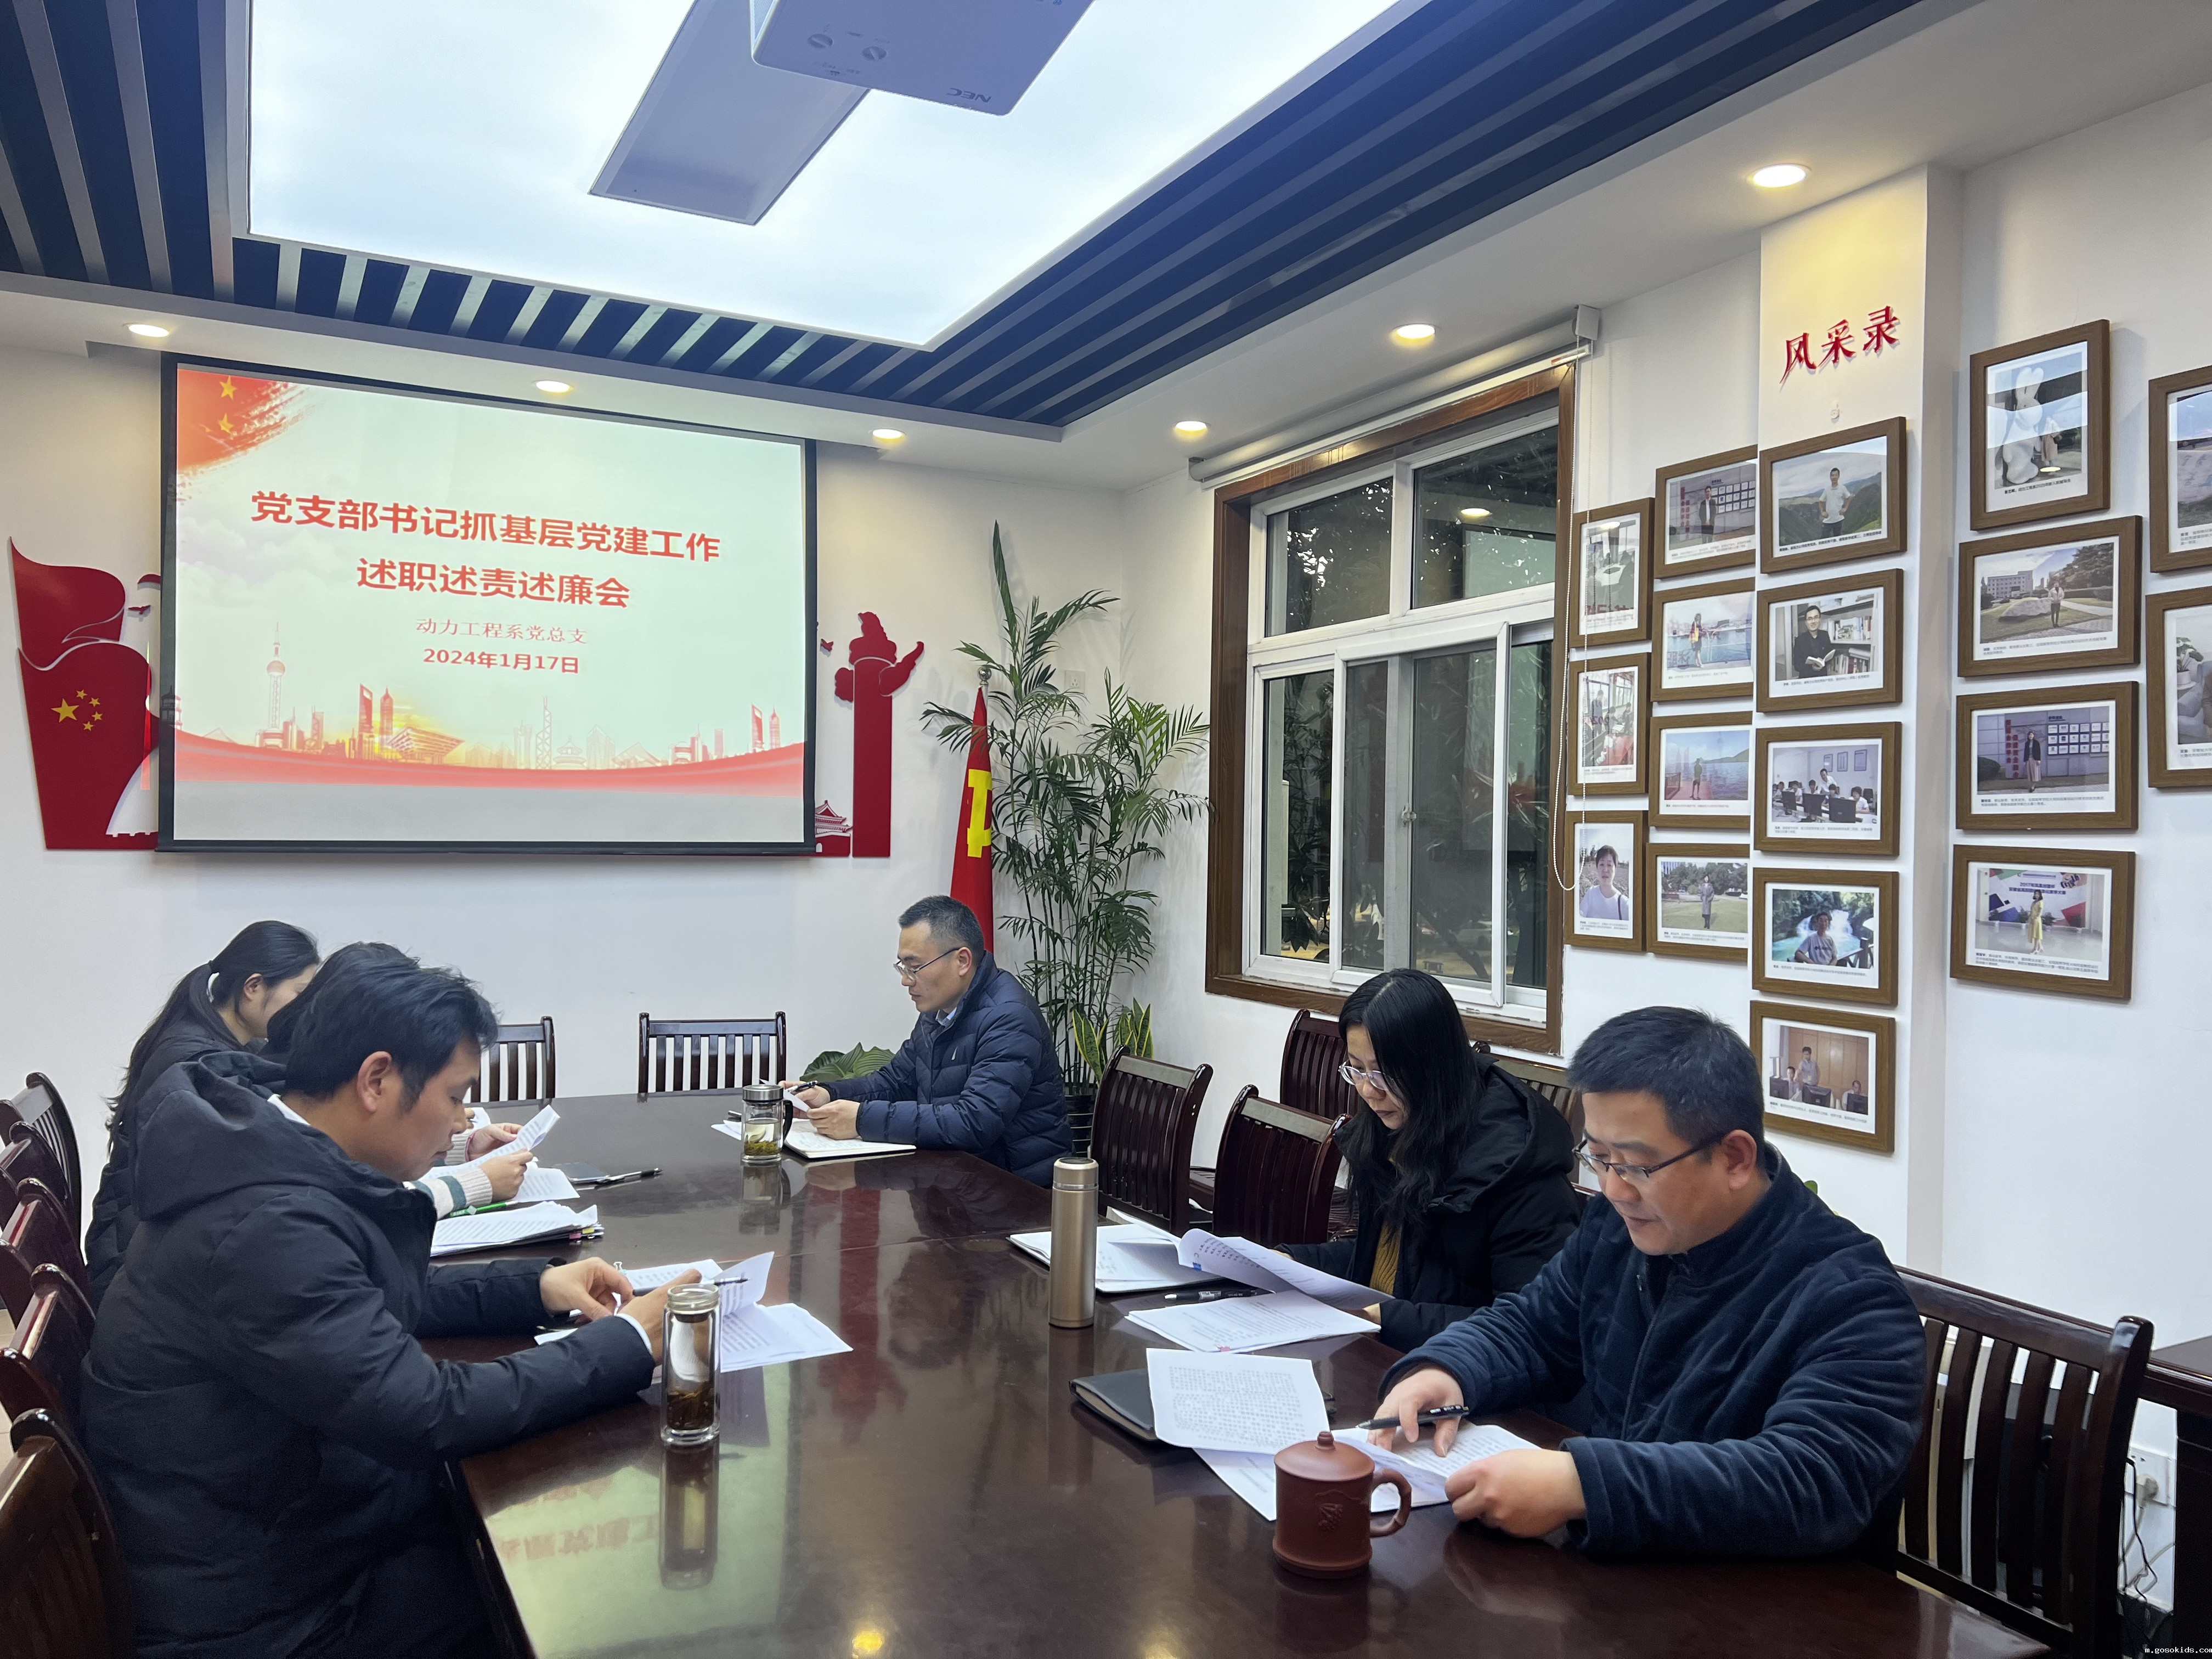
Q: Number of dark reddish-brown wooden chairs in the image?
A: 12